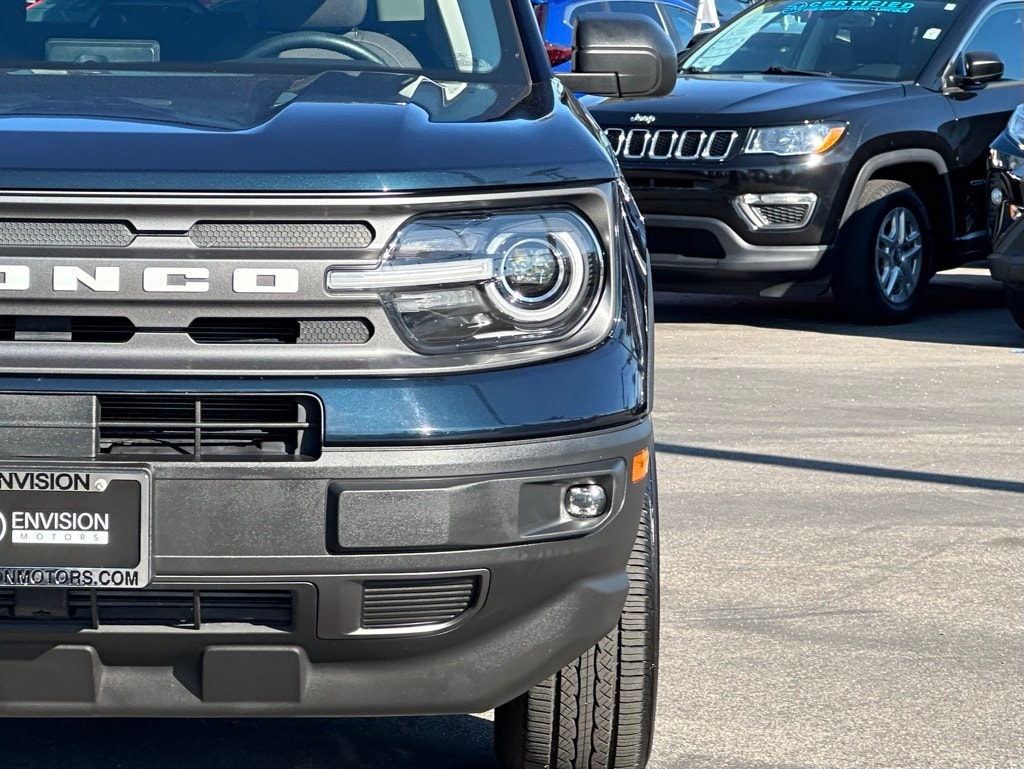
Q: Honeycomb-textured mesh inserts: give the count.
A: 3